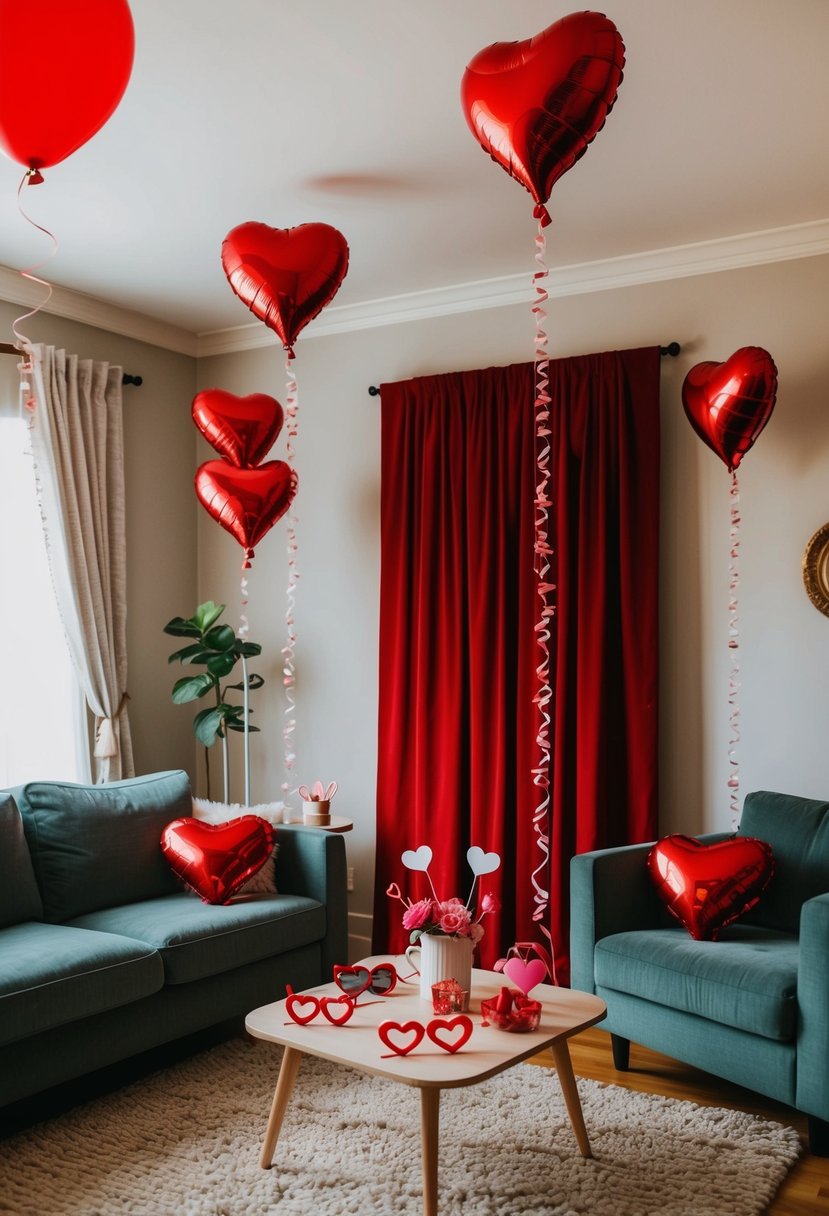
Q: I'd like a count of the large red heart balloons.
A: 7